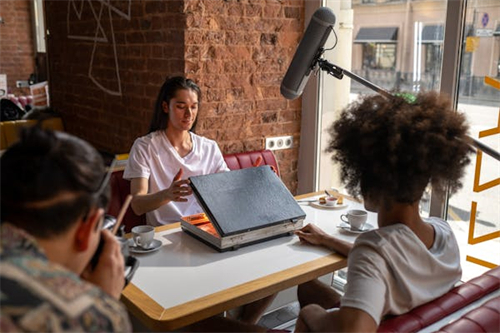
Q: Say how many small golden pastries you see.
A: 2